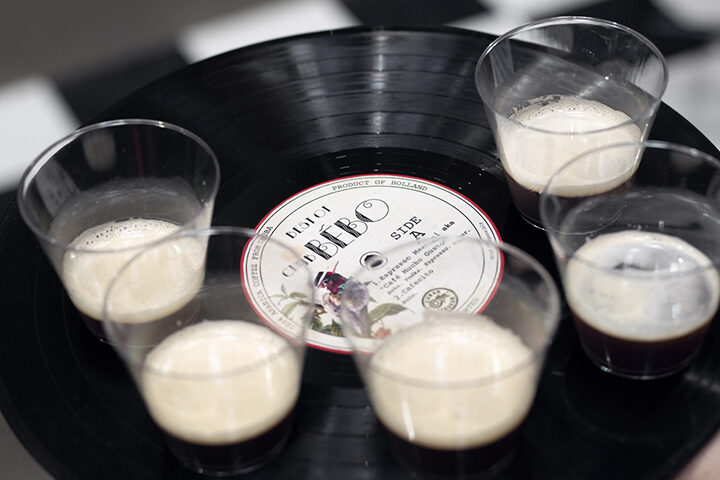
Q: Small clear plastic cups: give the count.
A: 5